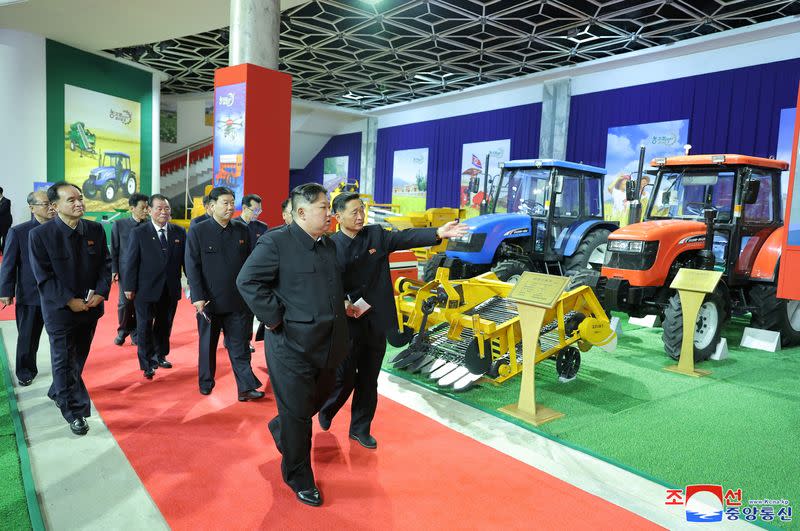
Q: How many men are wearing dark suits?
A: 11